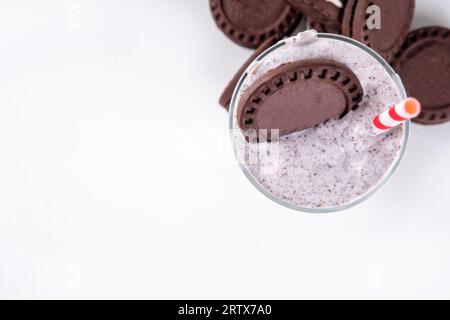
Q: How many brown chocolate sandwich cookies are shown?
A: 6